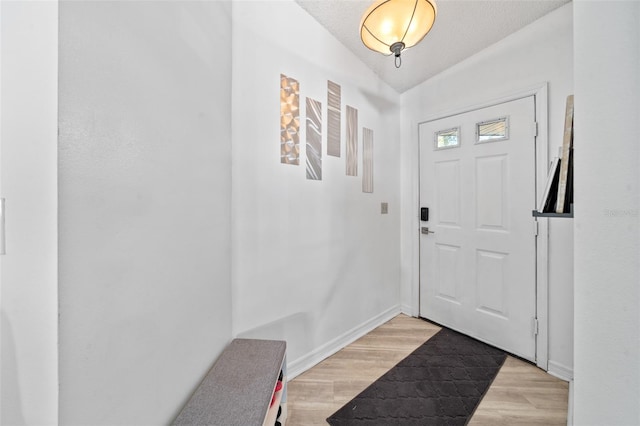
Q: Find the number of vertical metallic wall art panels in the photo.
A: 5